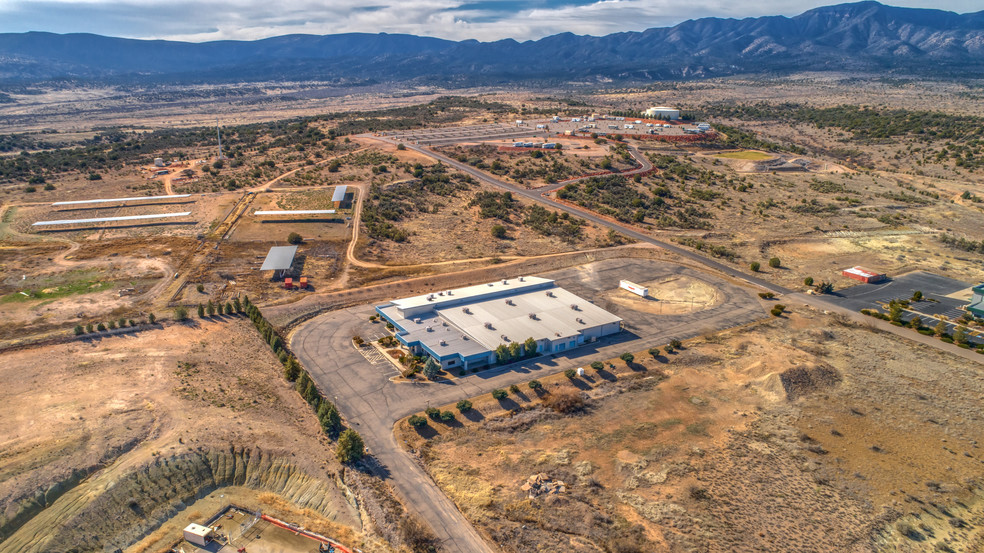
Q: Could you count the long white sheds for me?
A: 3